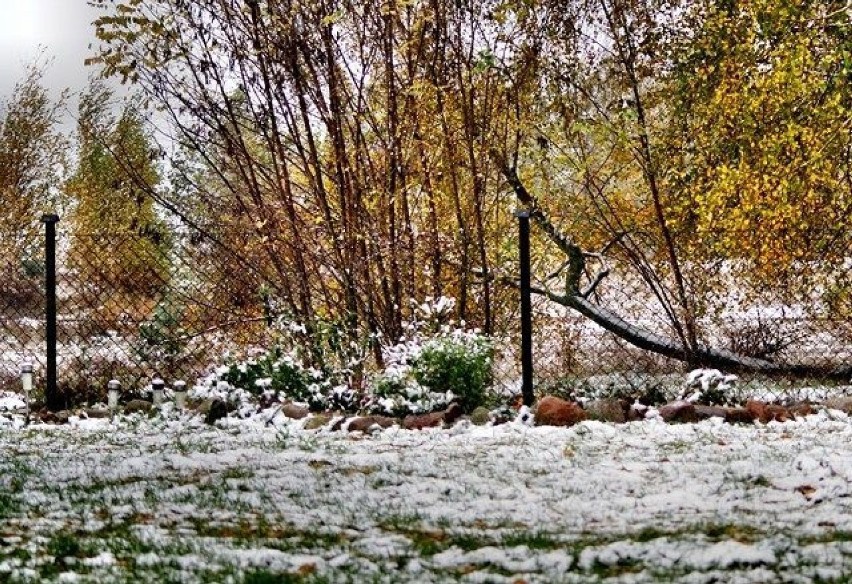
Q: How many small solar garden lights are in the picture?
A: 4